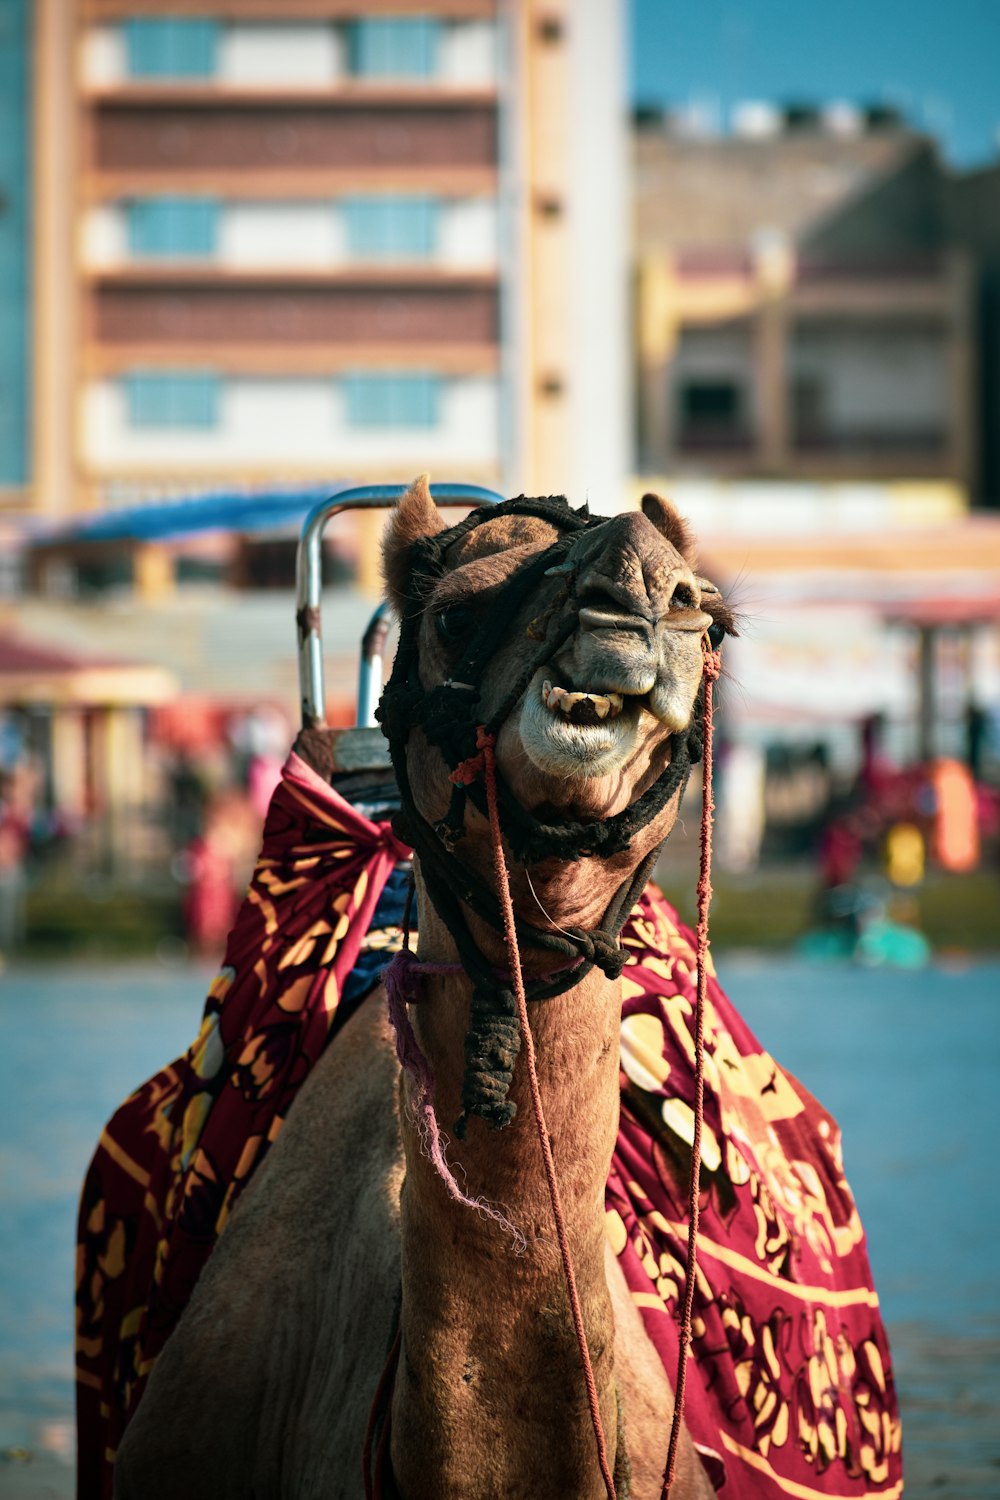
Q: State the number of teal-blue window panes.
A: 6